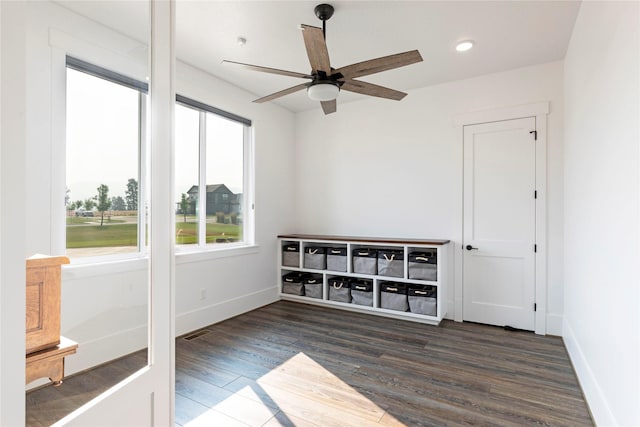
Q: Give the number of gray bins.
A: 12